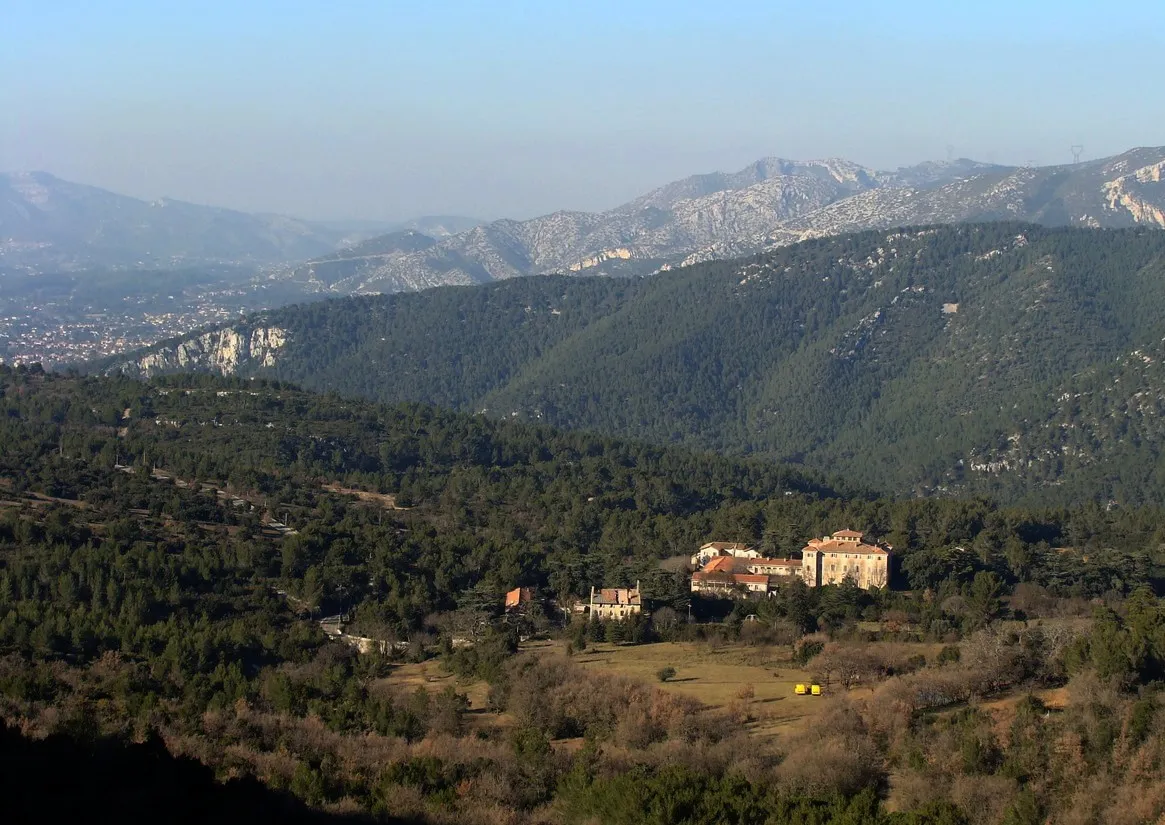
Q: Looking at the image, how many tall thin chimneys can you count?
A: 2